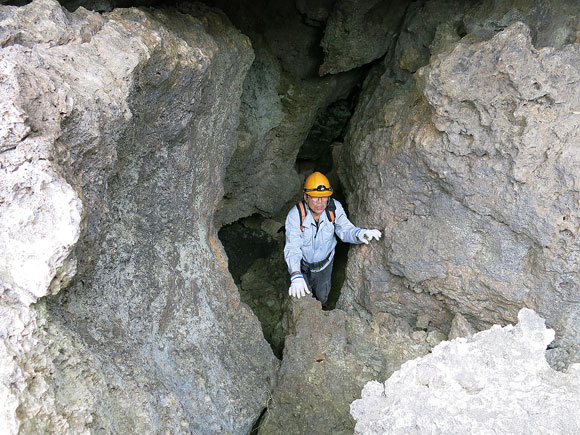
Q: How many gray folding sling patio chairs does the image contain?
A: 0